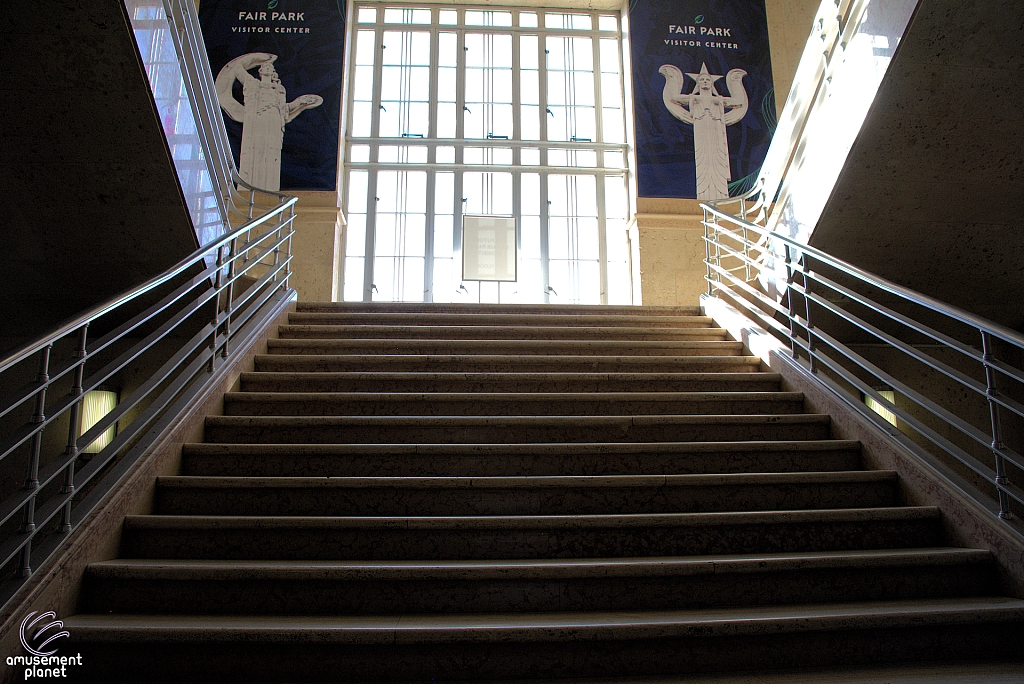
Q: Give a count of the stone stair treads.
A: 13